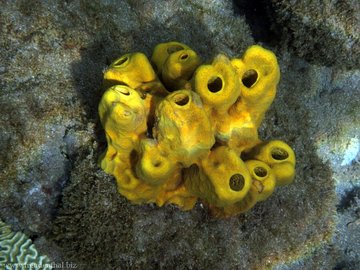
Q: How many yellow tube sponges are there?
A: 11